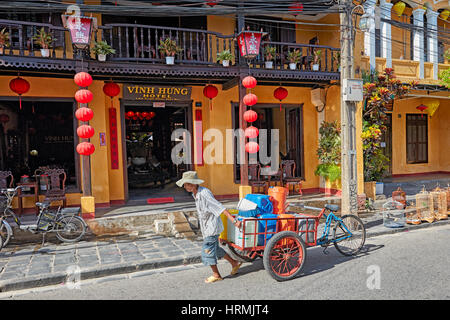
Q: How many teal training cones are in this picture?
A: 0